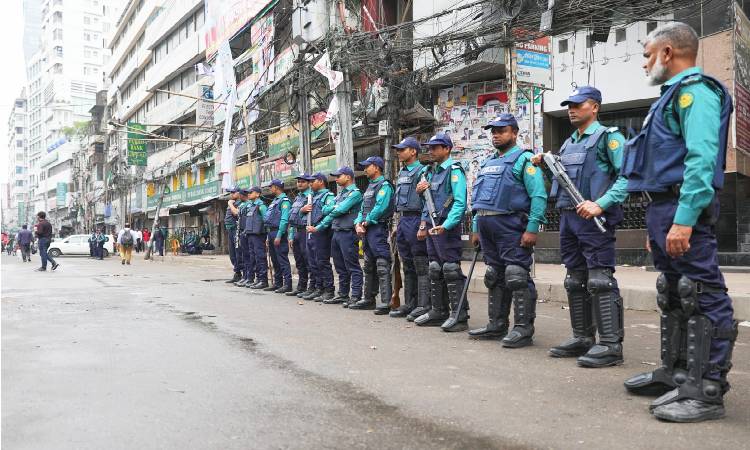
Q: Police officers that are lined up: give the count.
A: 13